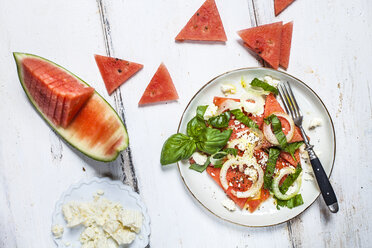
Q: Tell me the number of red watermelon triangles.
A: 6